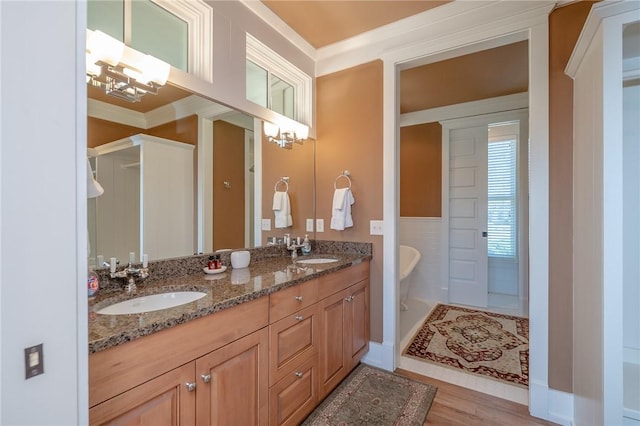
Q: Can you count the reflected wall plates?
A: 2